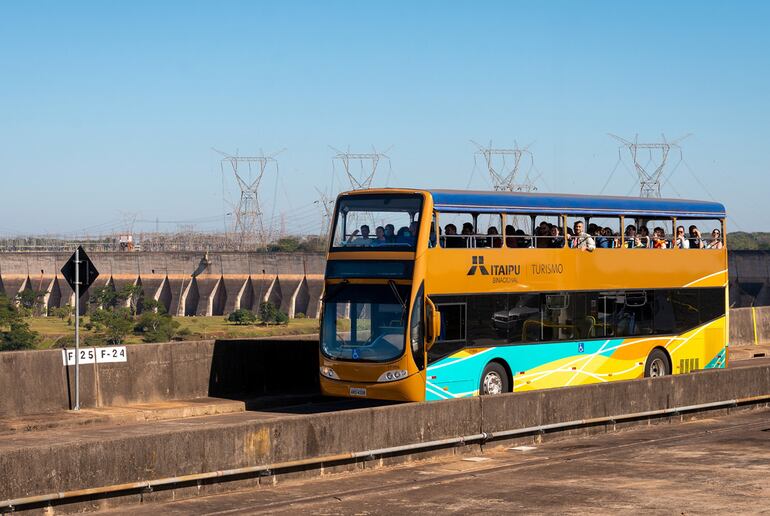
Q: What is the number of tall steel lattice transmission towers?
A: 4